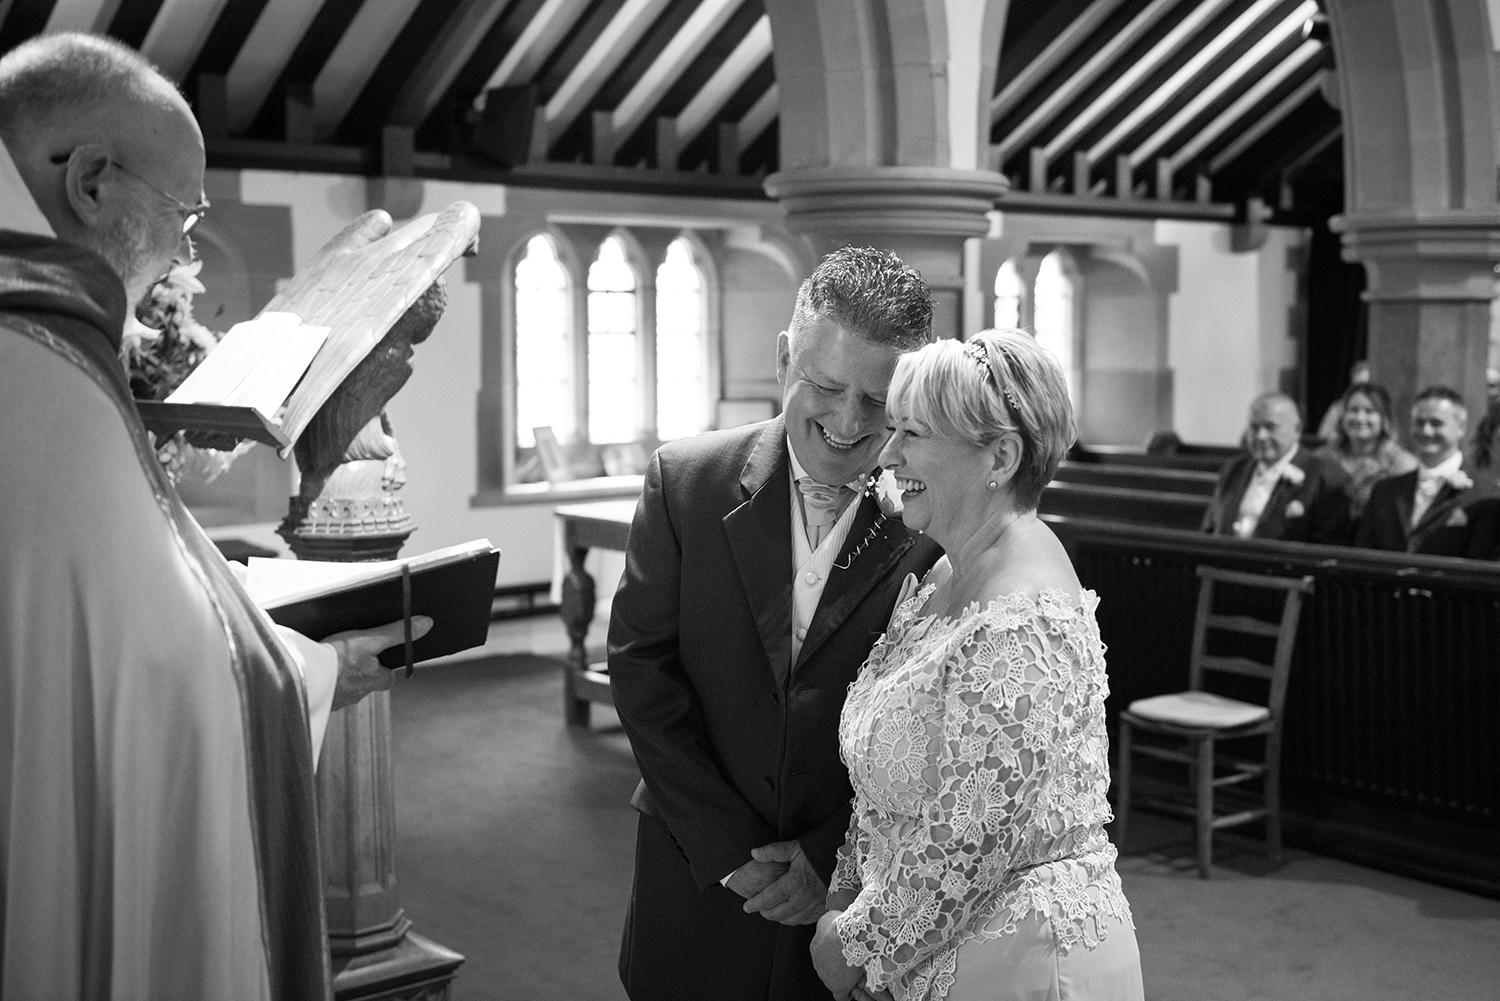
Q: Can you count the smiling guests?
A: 3